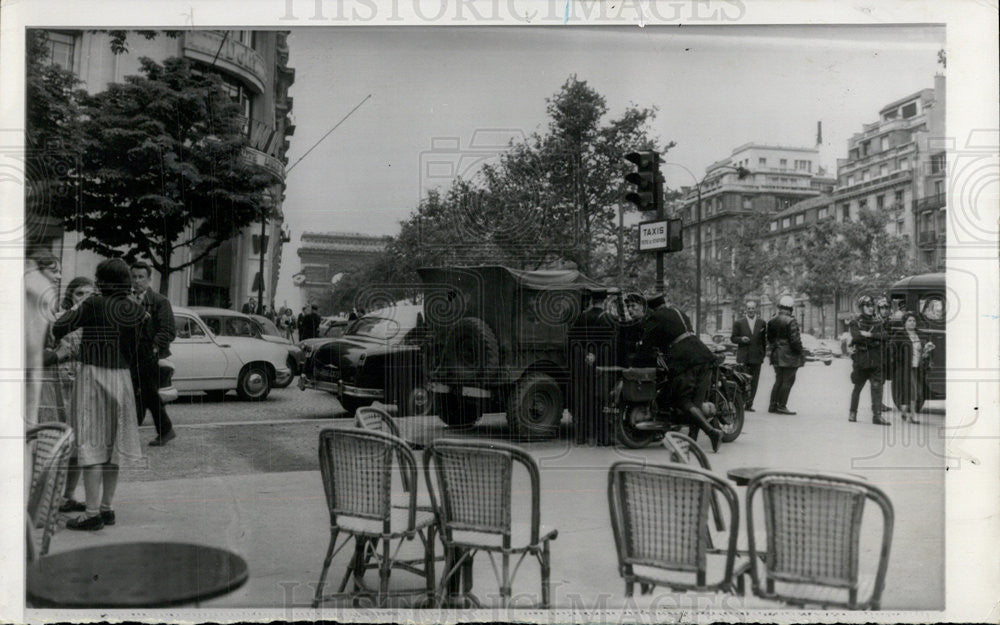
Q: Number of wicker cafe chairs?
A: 7